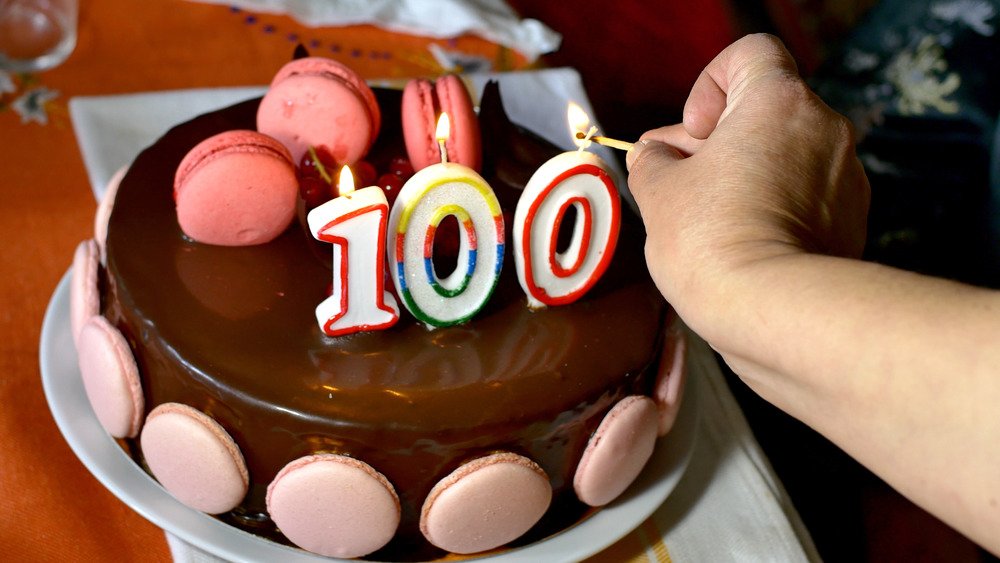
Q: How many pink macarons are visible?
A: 11